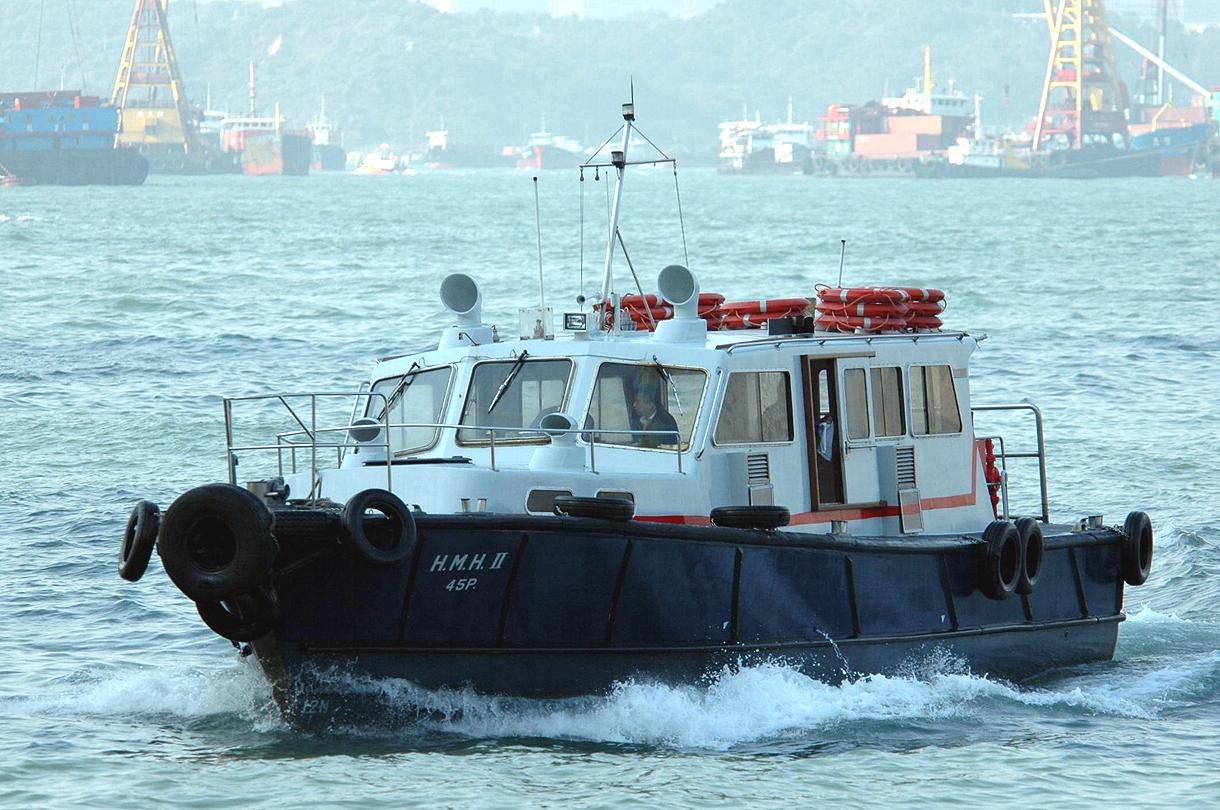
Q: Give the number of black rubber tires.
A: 9